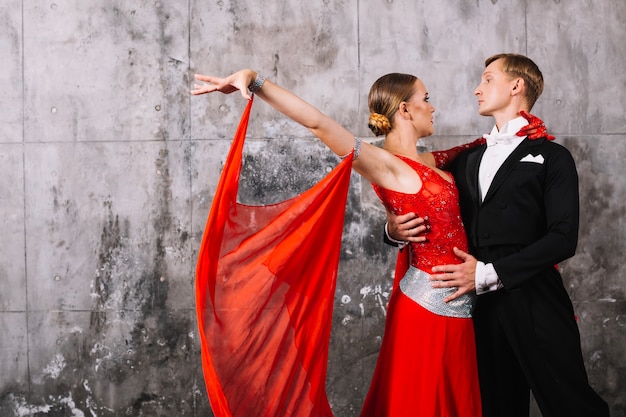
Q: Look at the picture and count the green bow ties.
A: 0